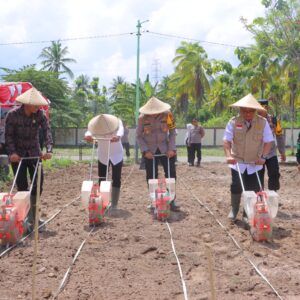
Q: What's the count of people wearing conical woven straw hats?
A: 4